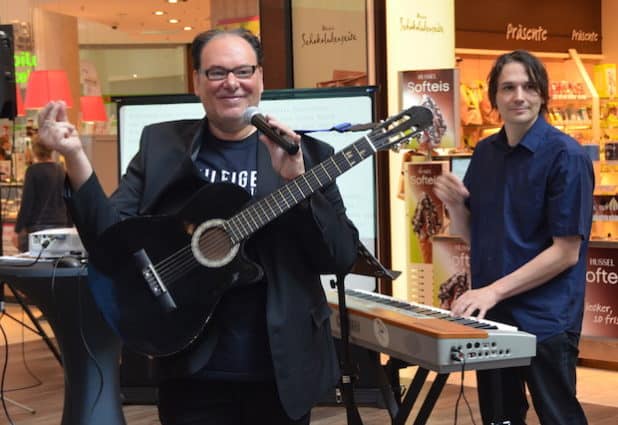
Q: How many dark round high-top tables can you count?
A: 1